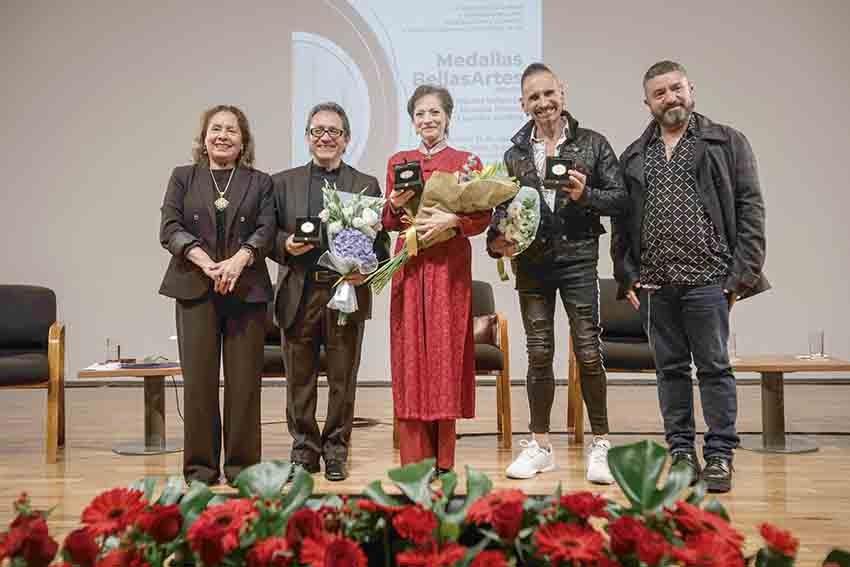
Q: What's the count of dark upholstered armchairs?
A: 4